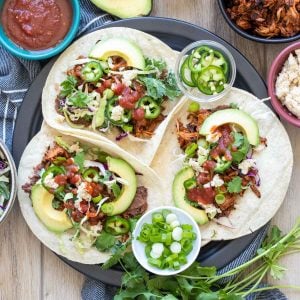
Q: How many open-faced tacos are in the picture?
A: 3